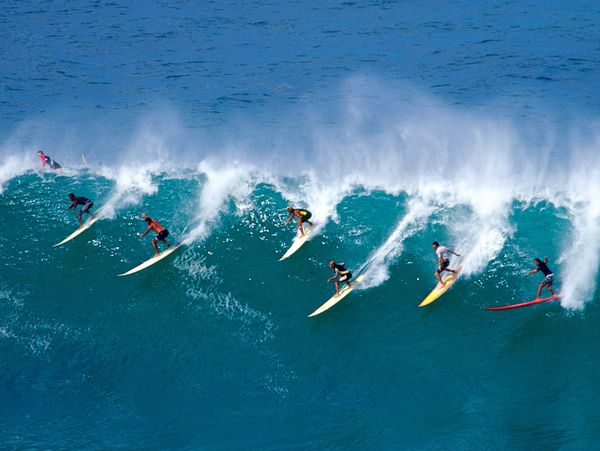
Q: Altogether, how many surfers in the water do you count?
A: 7